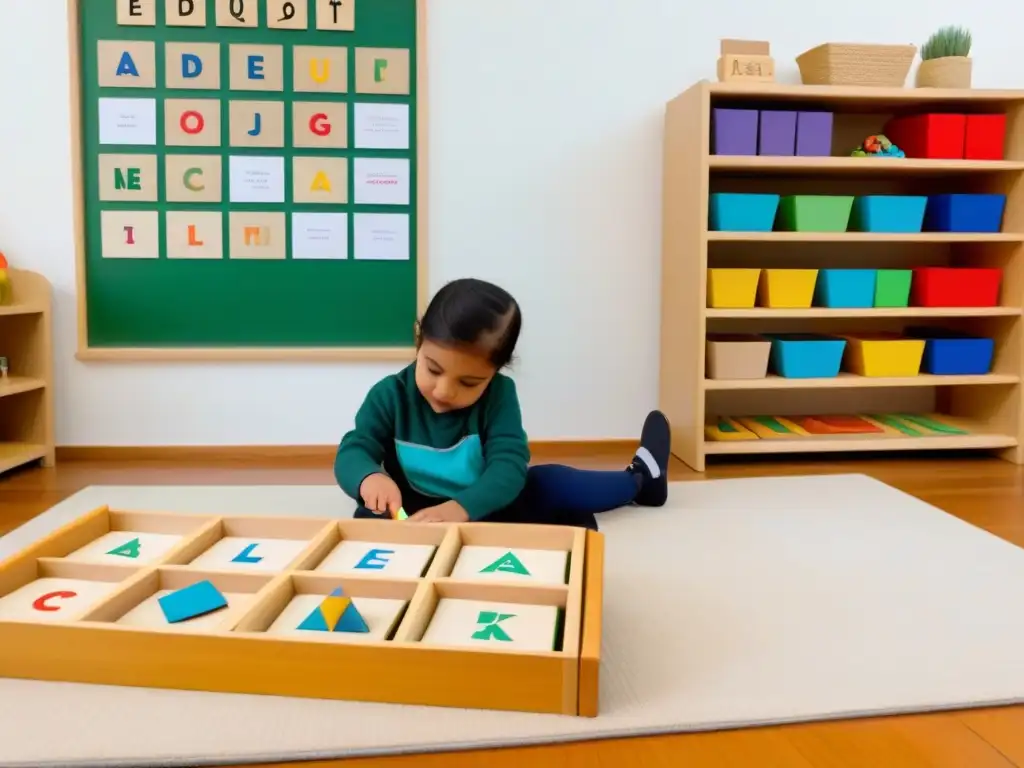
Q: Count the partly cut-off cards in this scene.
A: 5